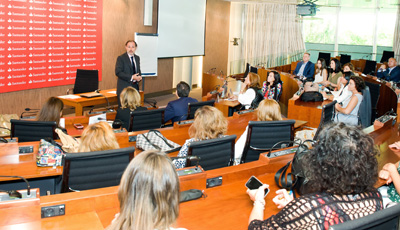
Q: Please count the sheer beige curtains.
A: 2